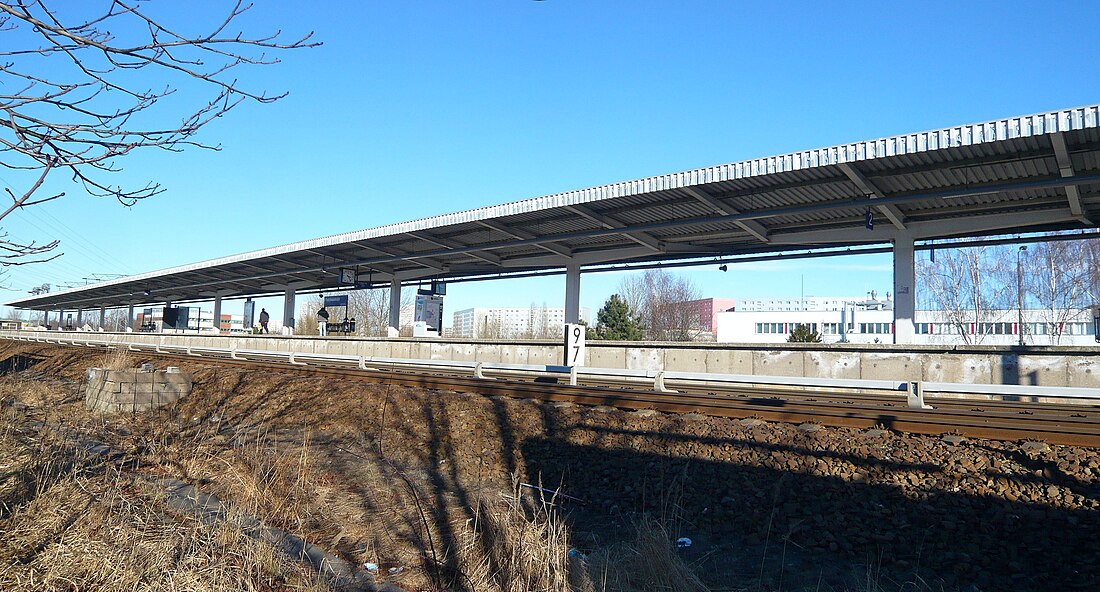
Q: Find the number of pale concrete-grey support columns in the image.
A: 11